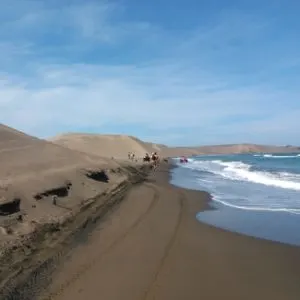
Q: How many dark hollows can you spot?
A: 3